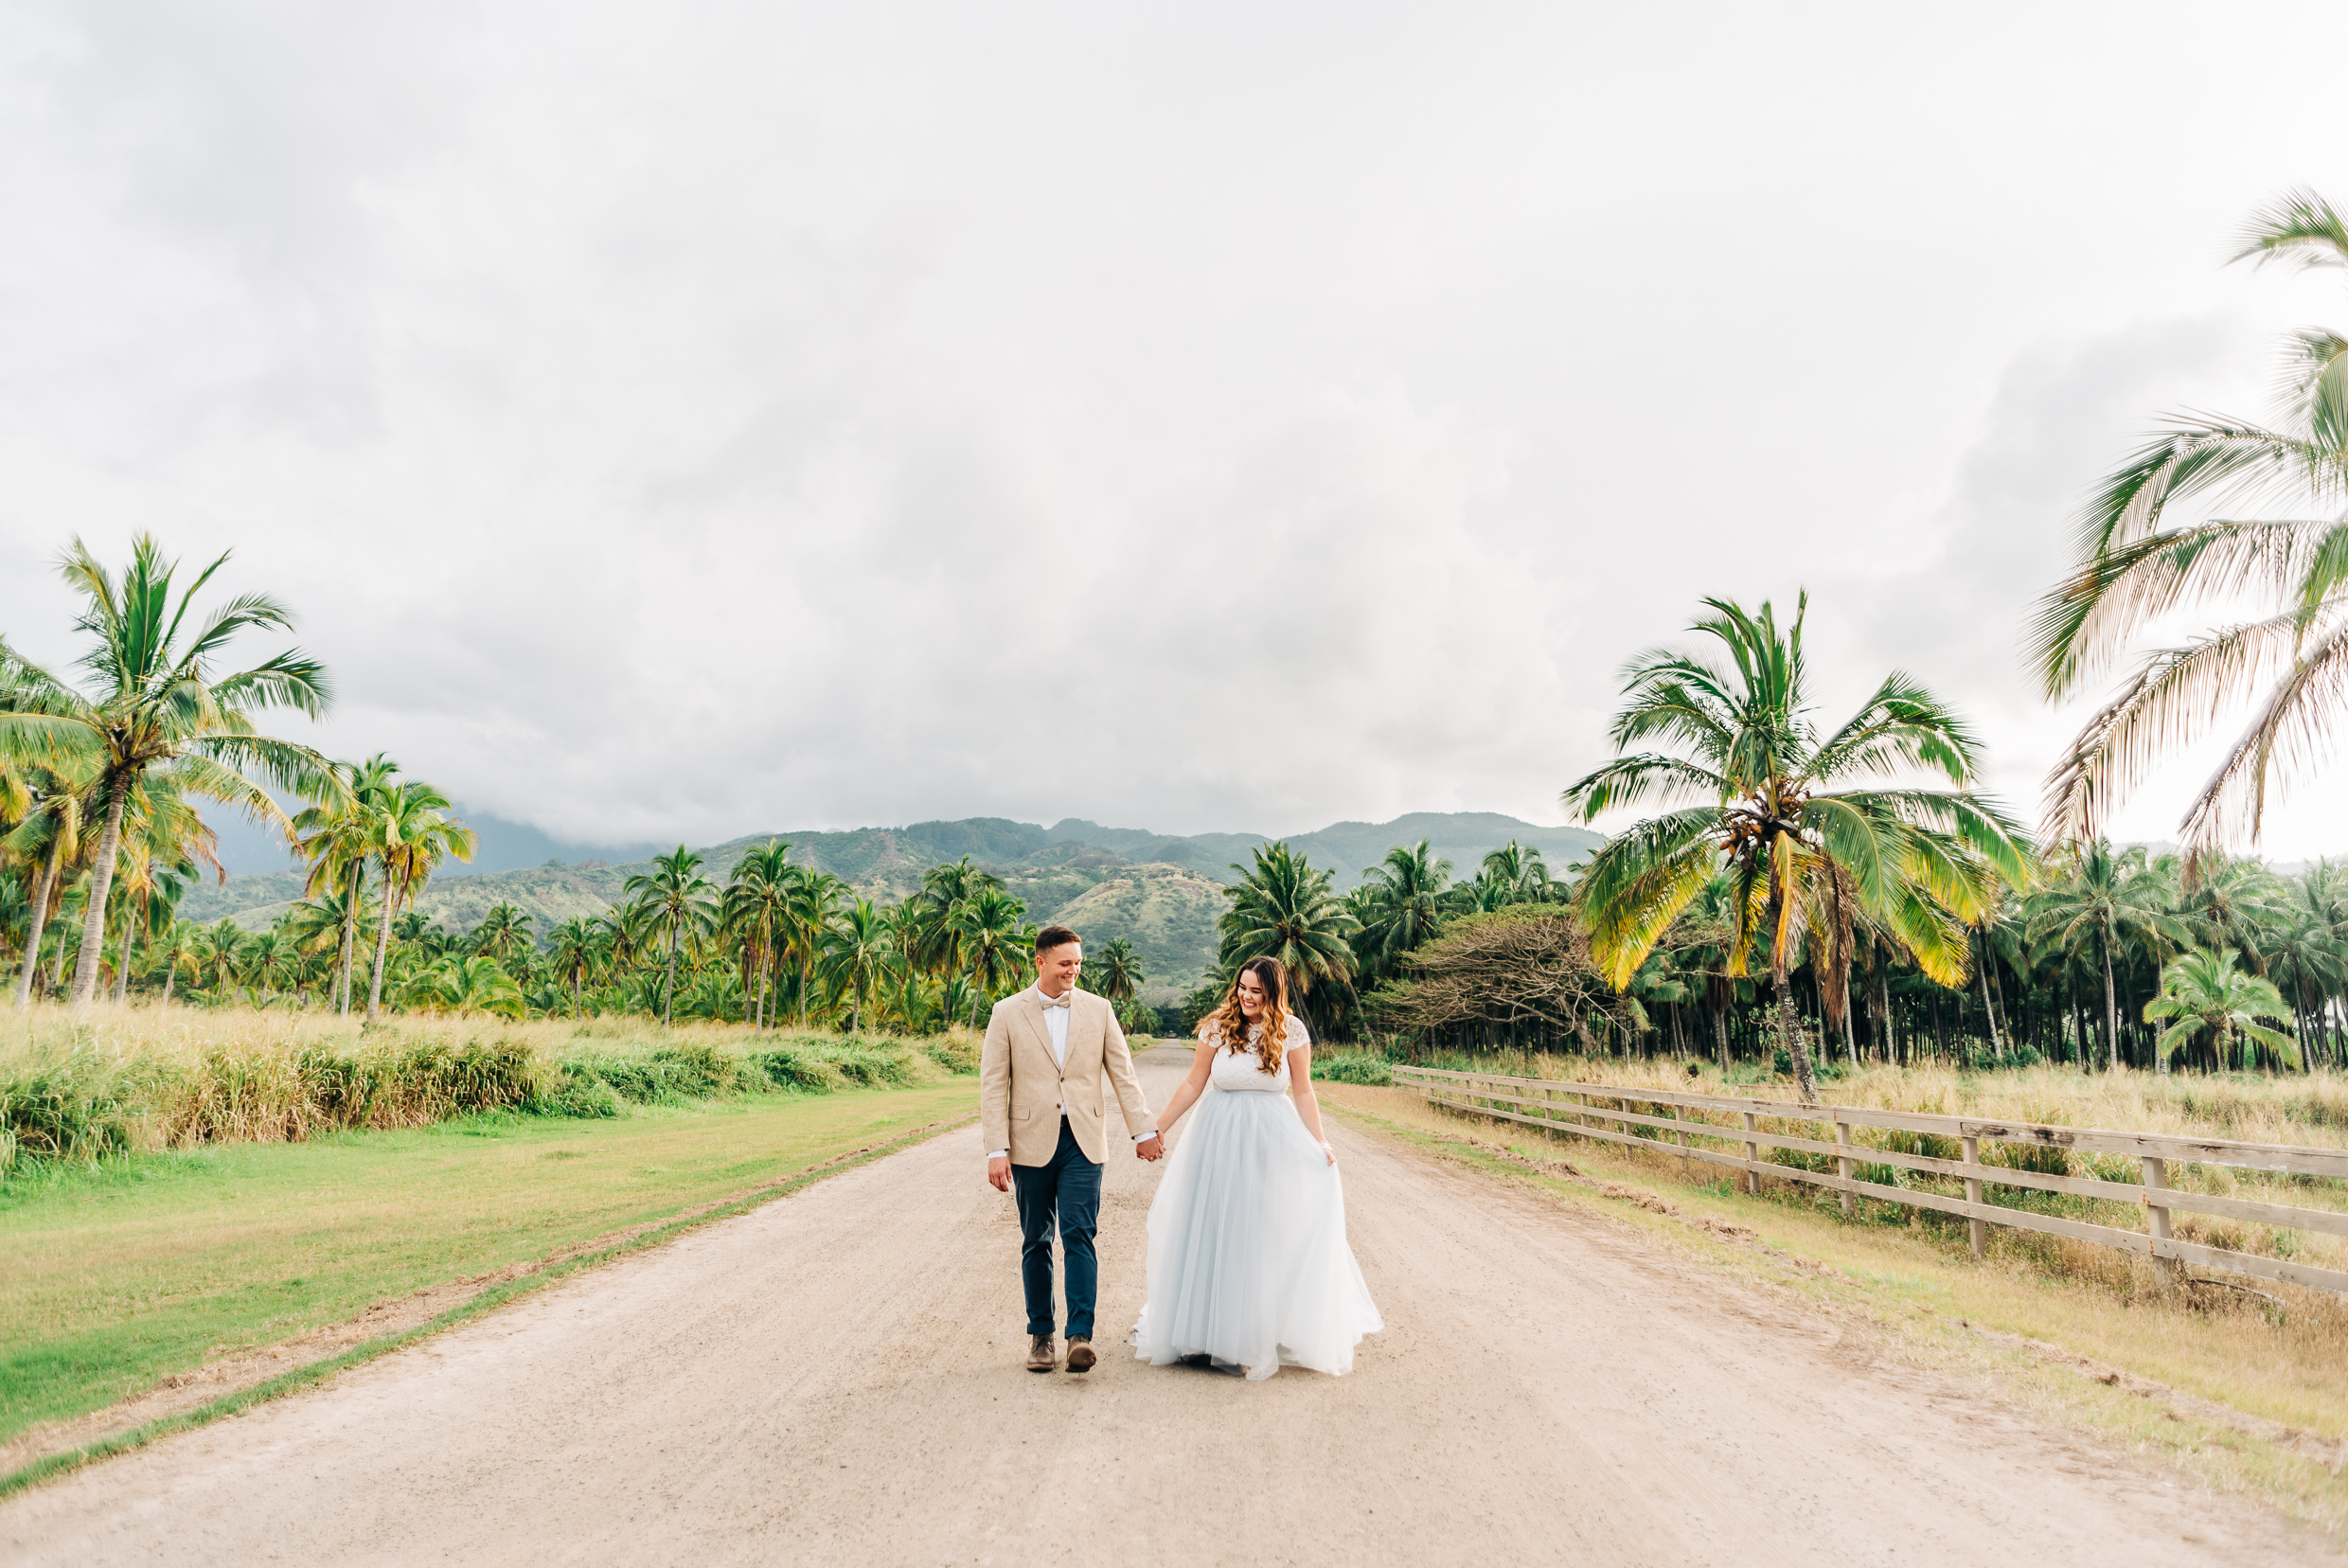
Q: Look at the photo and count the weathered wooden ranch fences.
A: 1